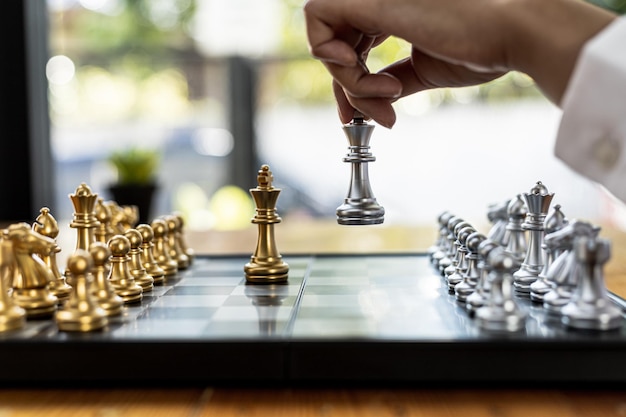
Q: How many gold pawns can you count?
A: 8